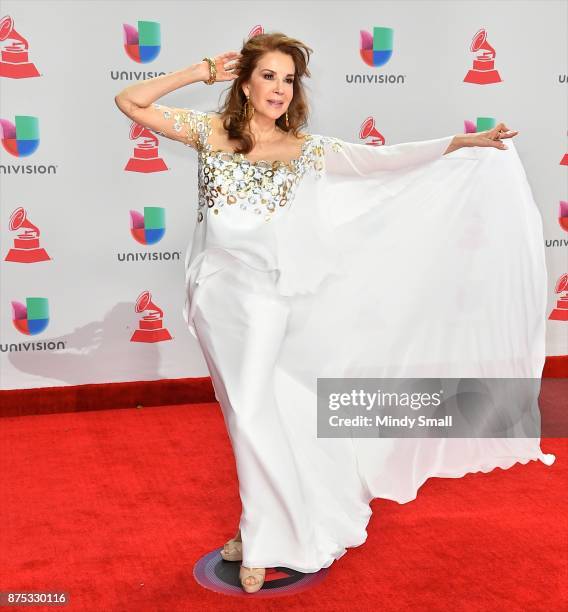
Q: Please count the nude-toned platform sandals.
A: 2